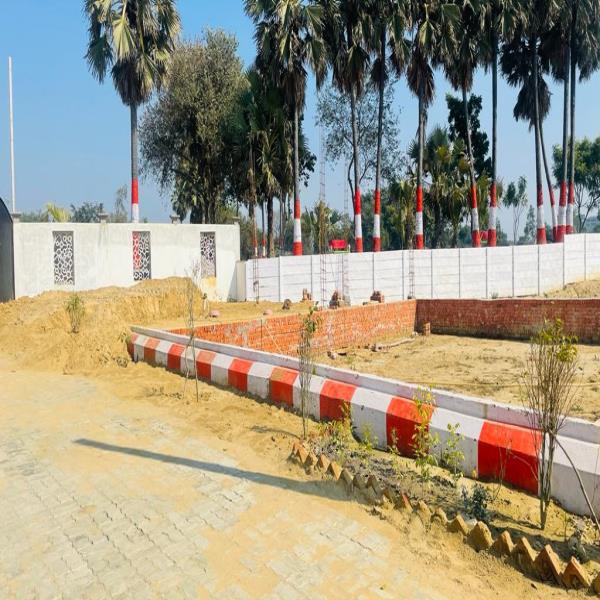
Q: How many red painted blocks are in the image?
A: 9